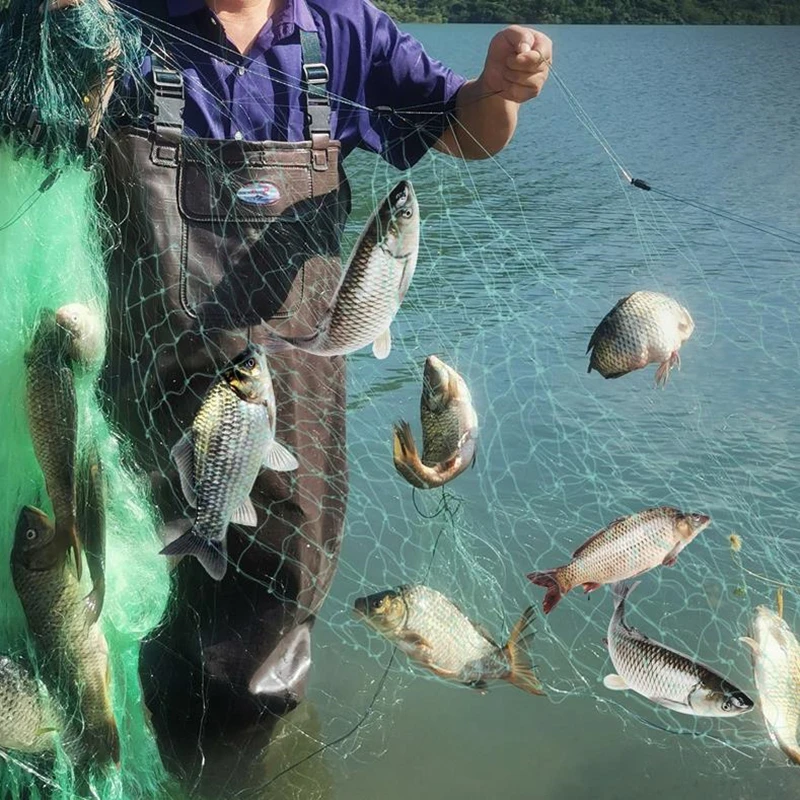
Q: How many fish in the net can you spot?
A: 13